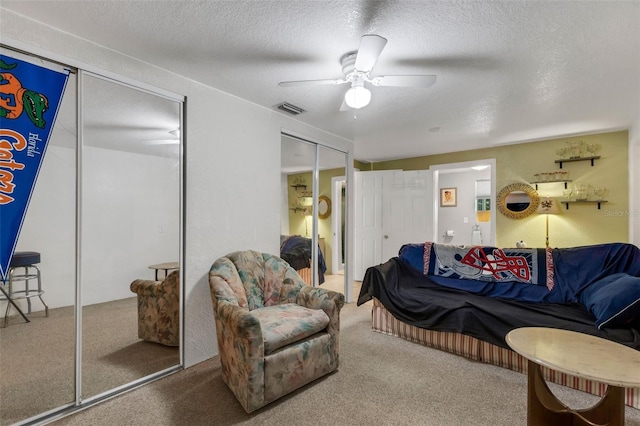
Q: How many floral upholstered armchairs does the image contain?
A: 1